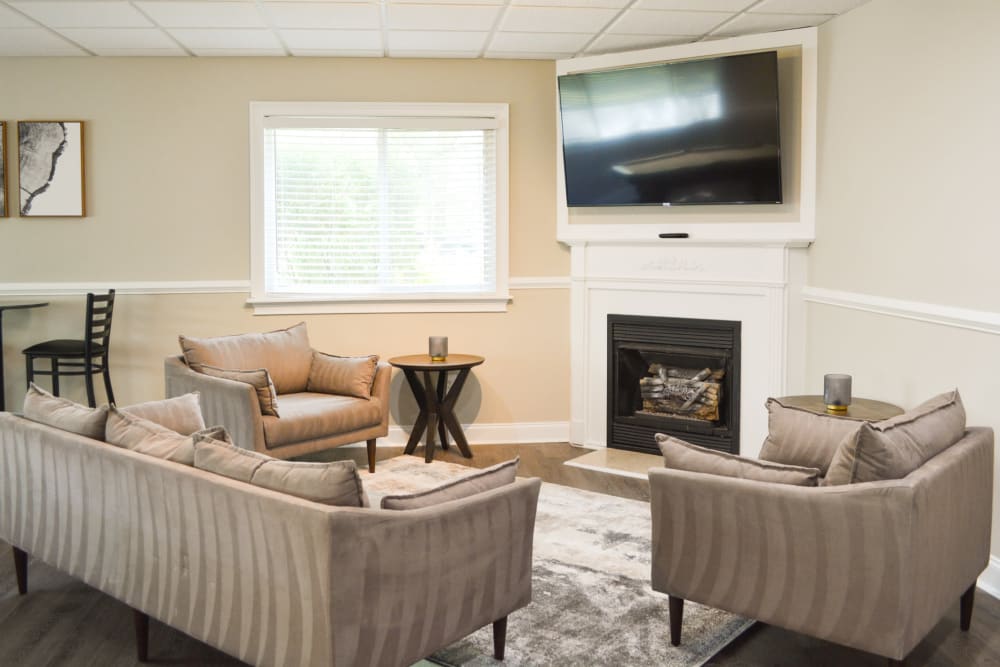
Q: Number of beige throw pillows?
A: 11